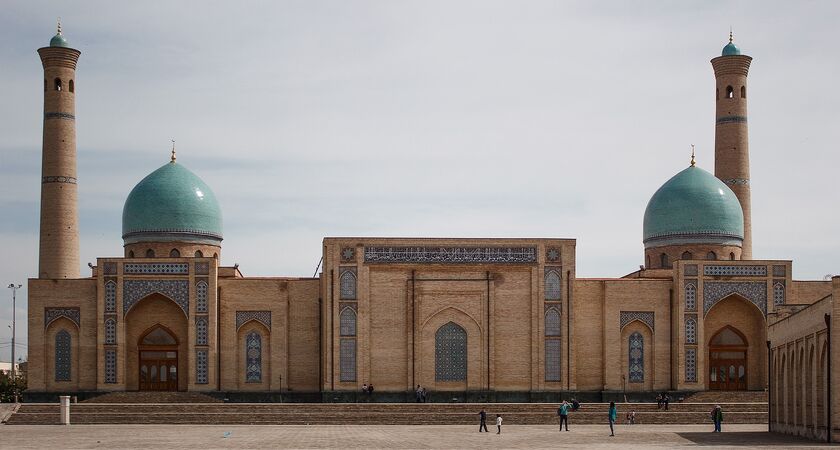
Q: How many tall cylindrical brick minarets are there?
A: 2